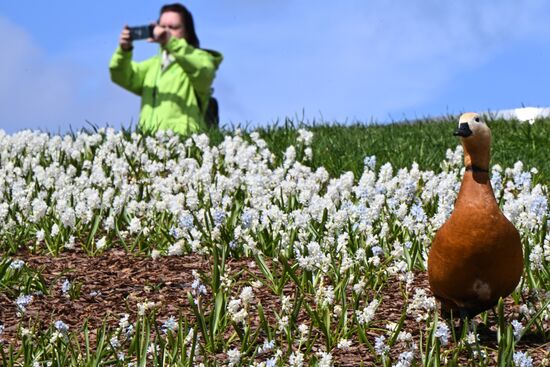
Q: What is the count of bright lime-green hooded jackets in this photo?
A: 1